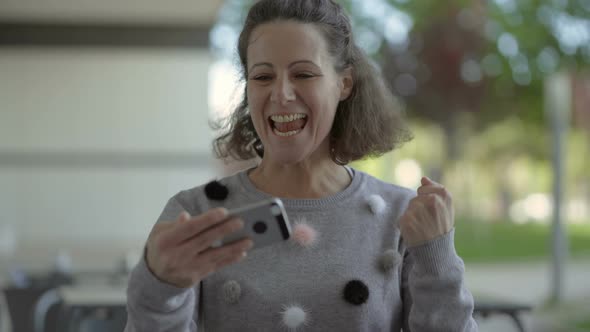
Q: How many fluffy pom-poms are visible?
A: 7